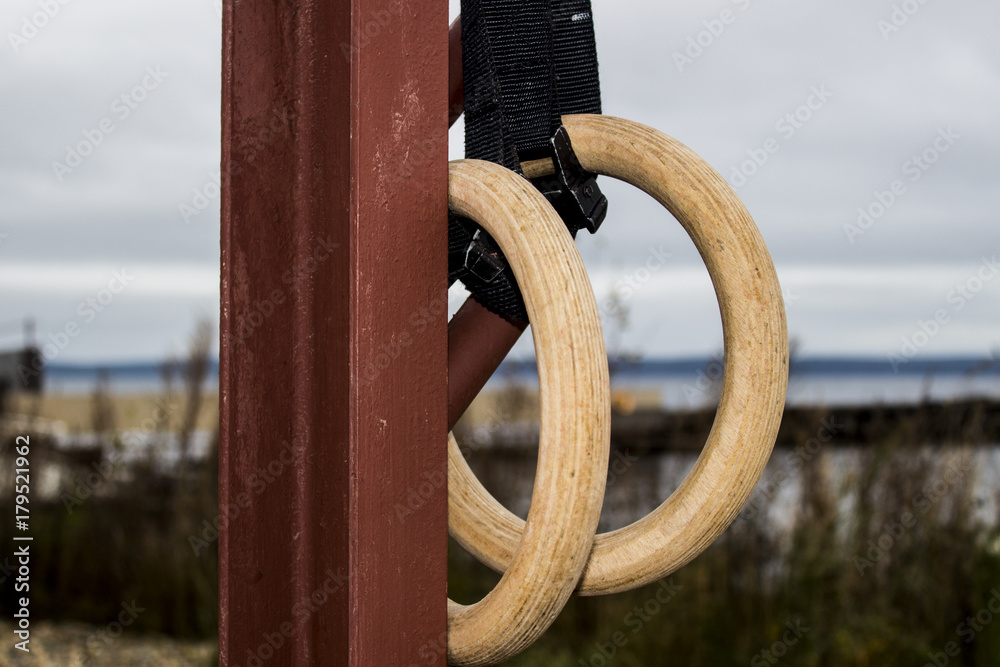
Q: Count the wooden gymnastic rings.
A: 2